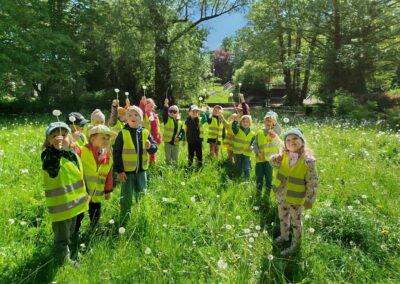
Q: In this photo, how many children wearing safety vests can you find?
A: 14